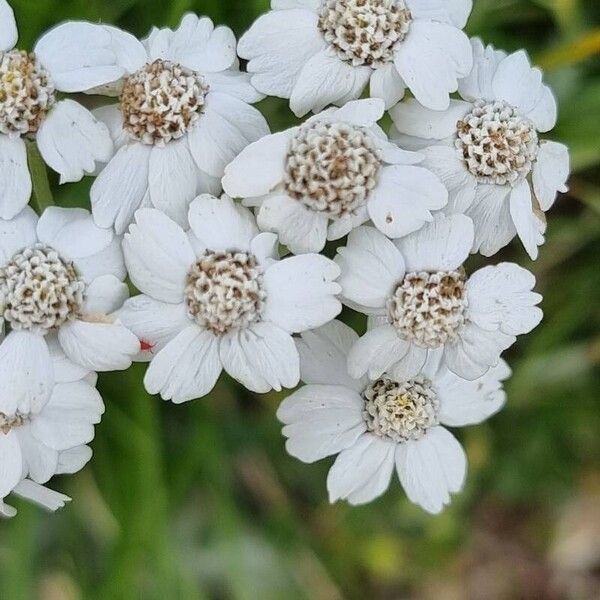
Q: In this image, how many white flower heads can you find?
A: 10